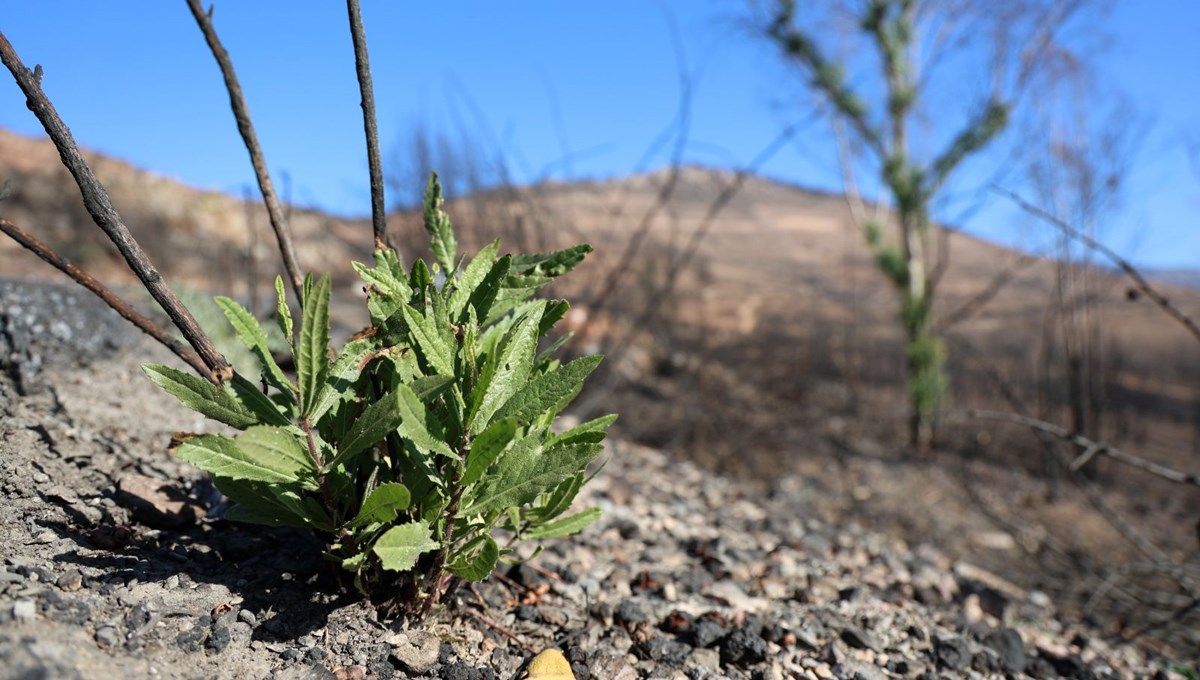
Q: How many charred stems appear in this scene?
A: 4